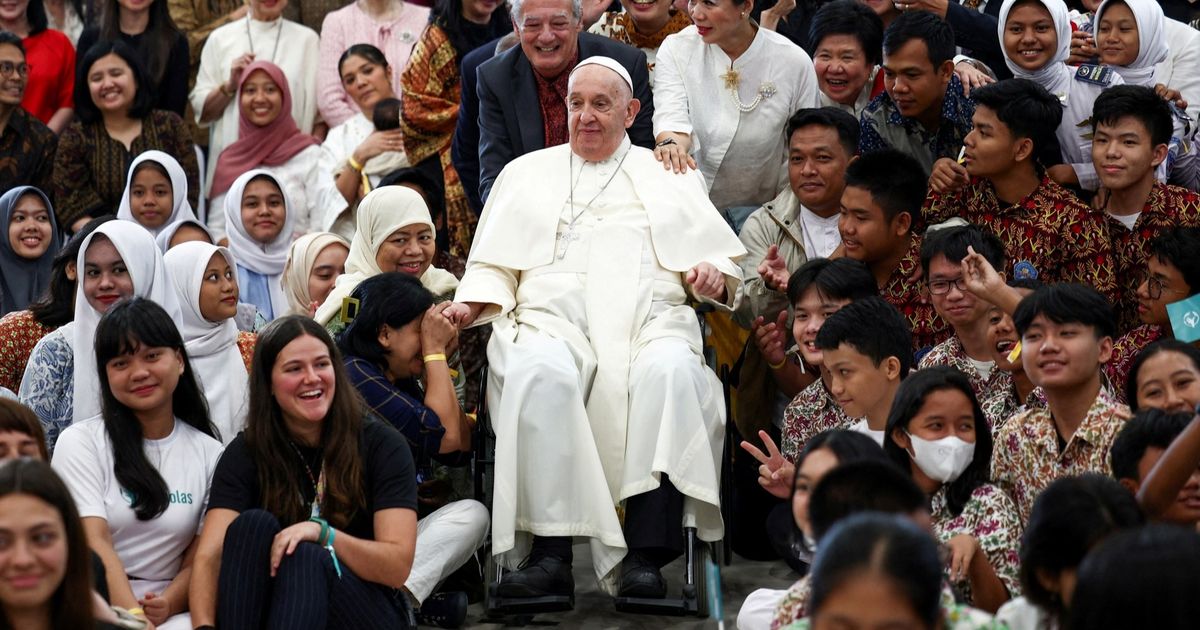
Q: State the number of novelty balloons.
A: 0